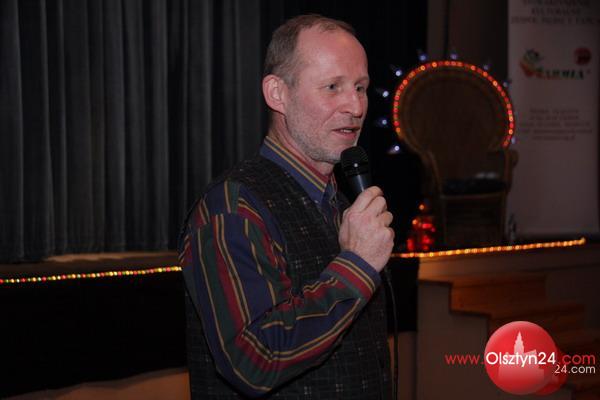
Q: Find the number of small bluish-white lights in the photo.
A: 9